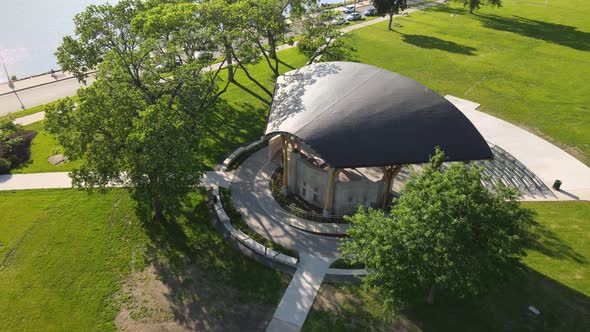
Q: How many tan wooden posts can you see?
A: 3